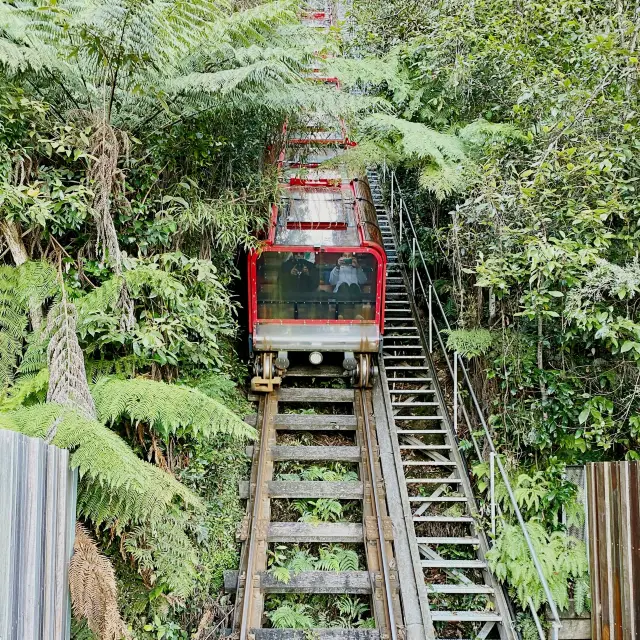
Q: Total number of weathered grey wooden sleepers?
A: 8